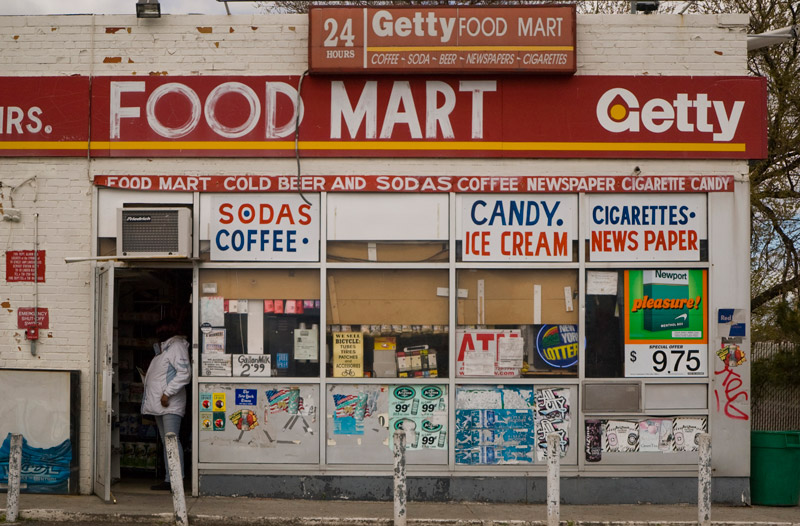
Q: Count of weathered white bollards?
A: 5